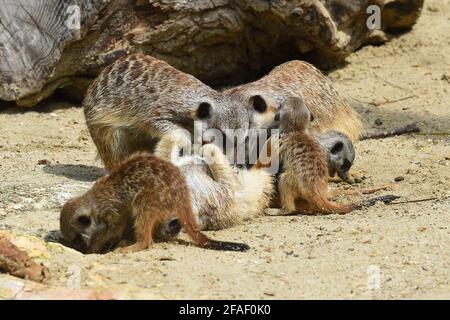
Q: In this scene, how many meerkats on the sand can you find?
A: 6